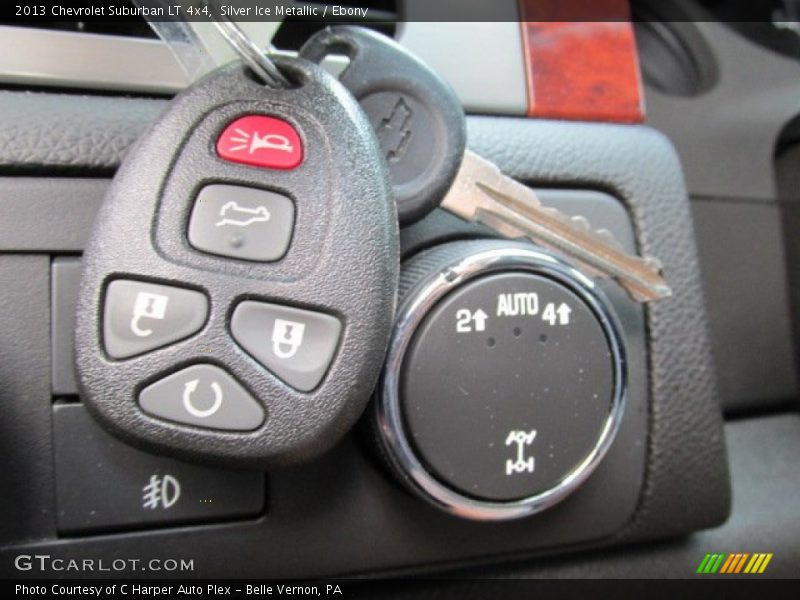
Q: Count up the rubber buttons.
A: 5